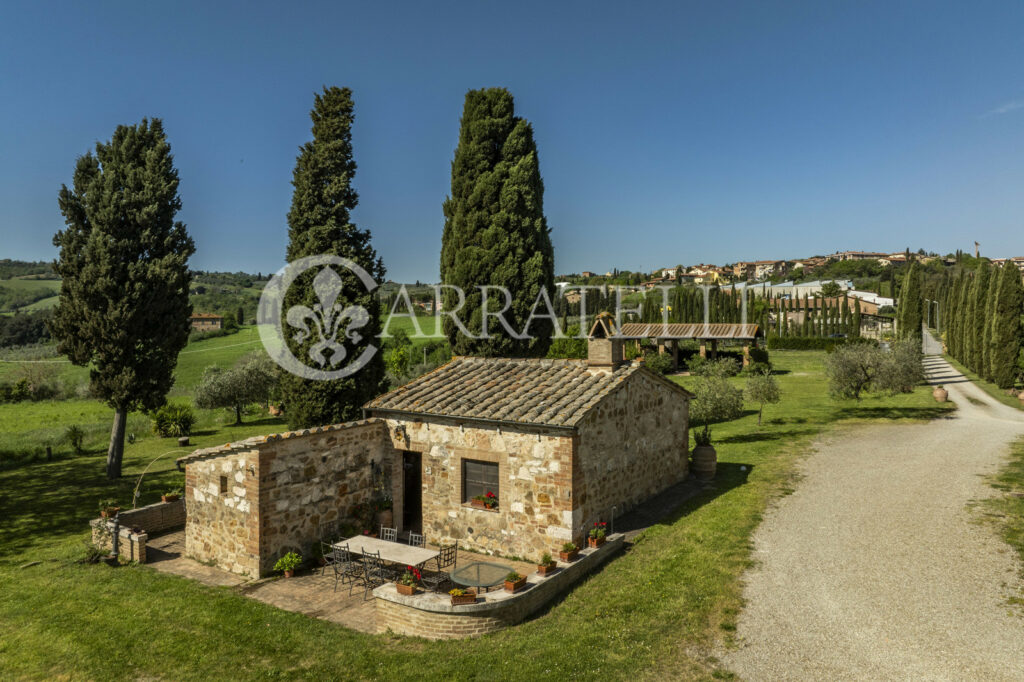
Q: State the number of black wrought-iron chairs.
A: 6